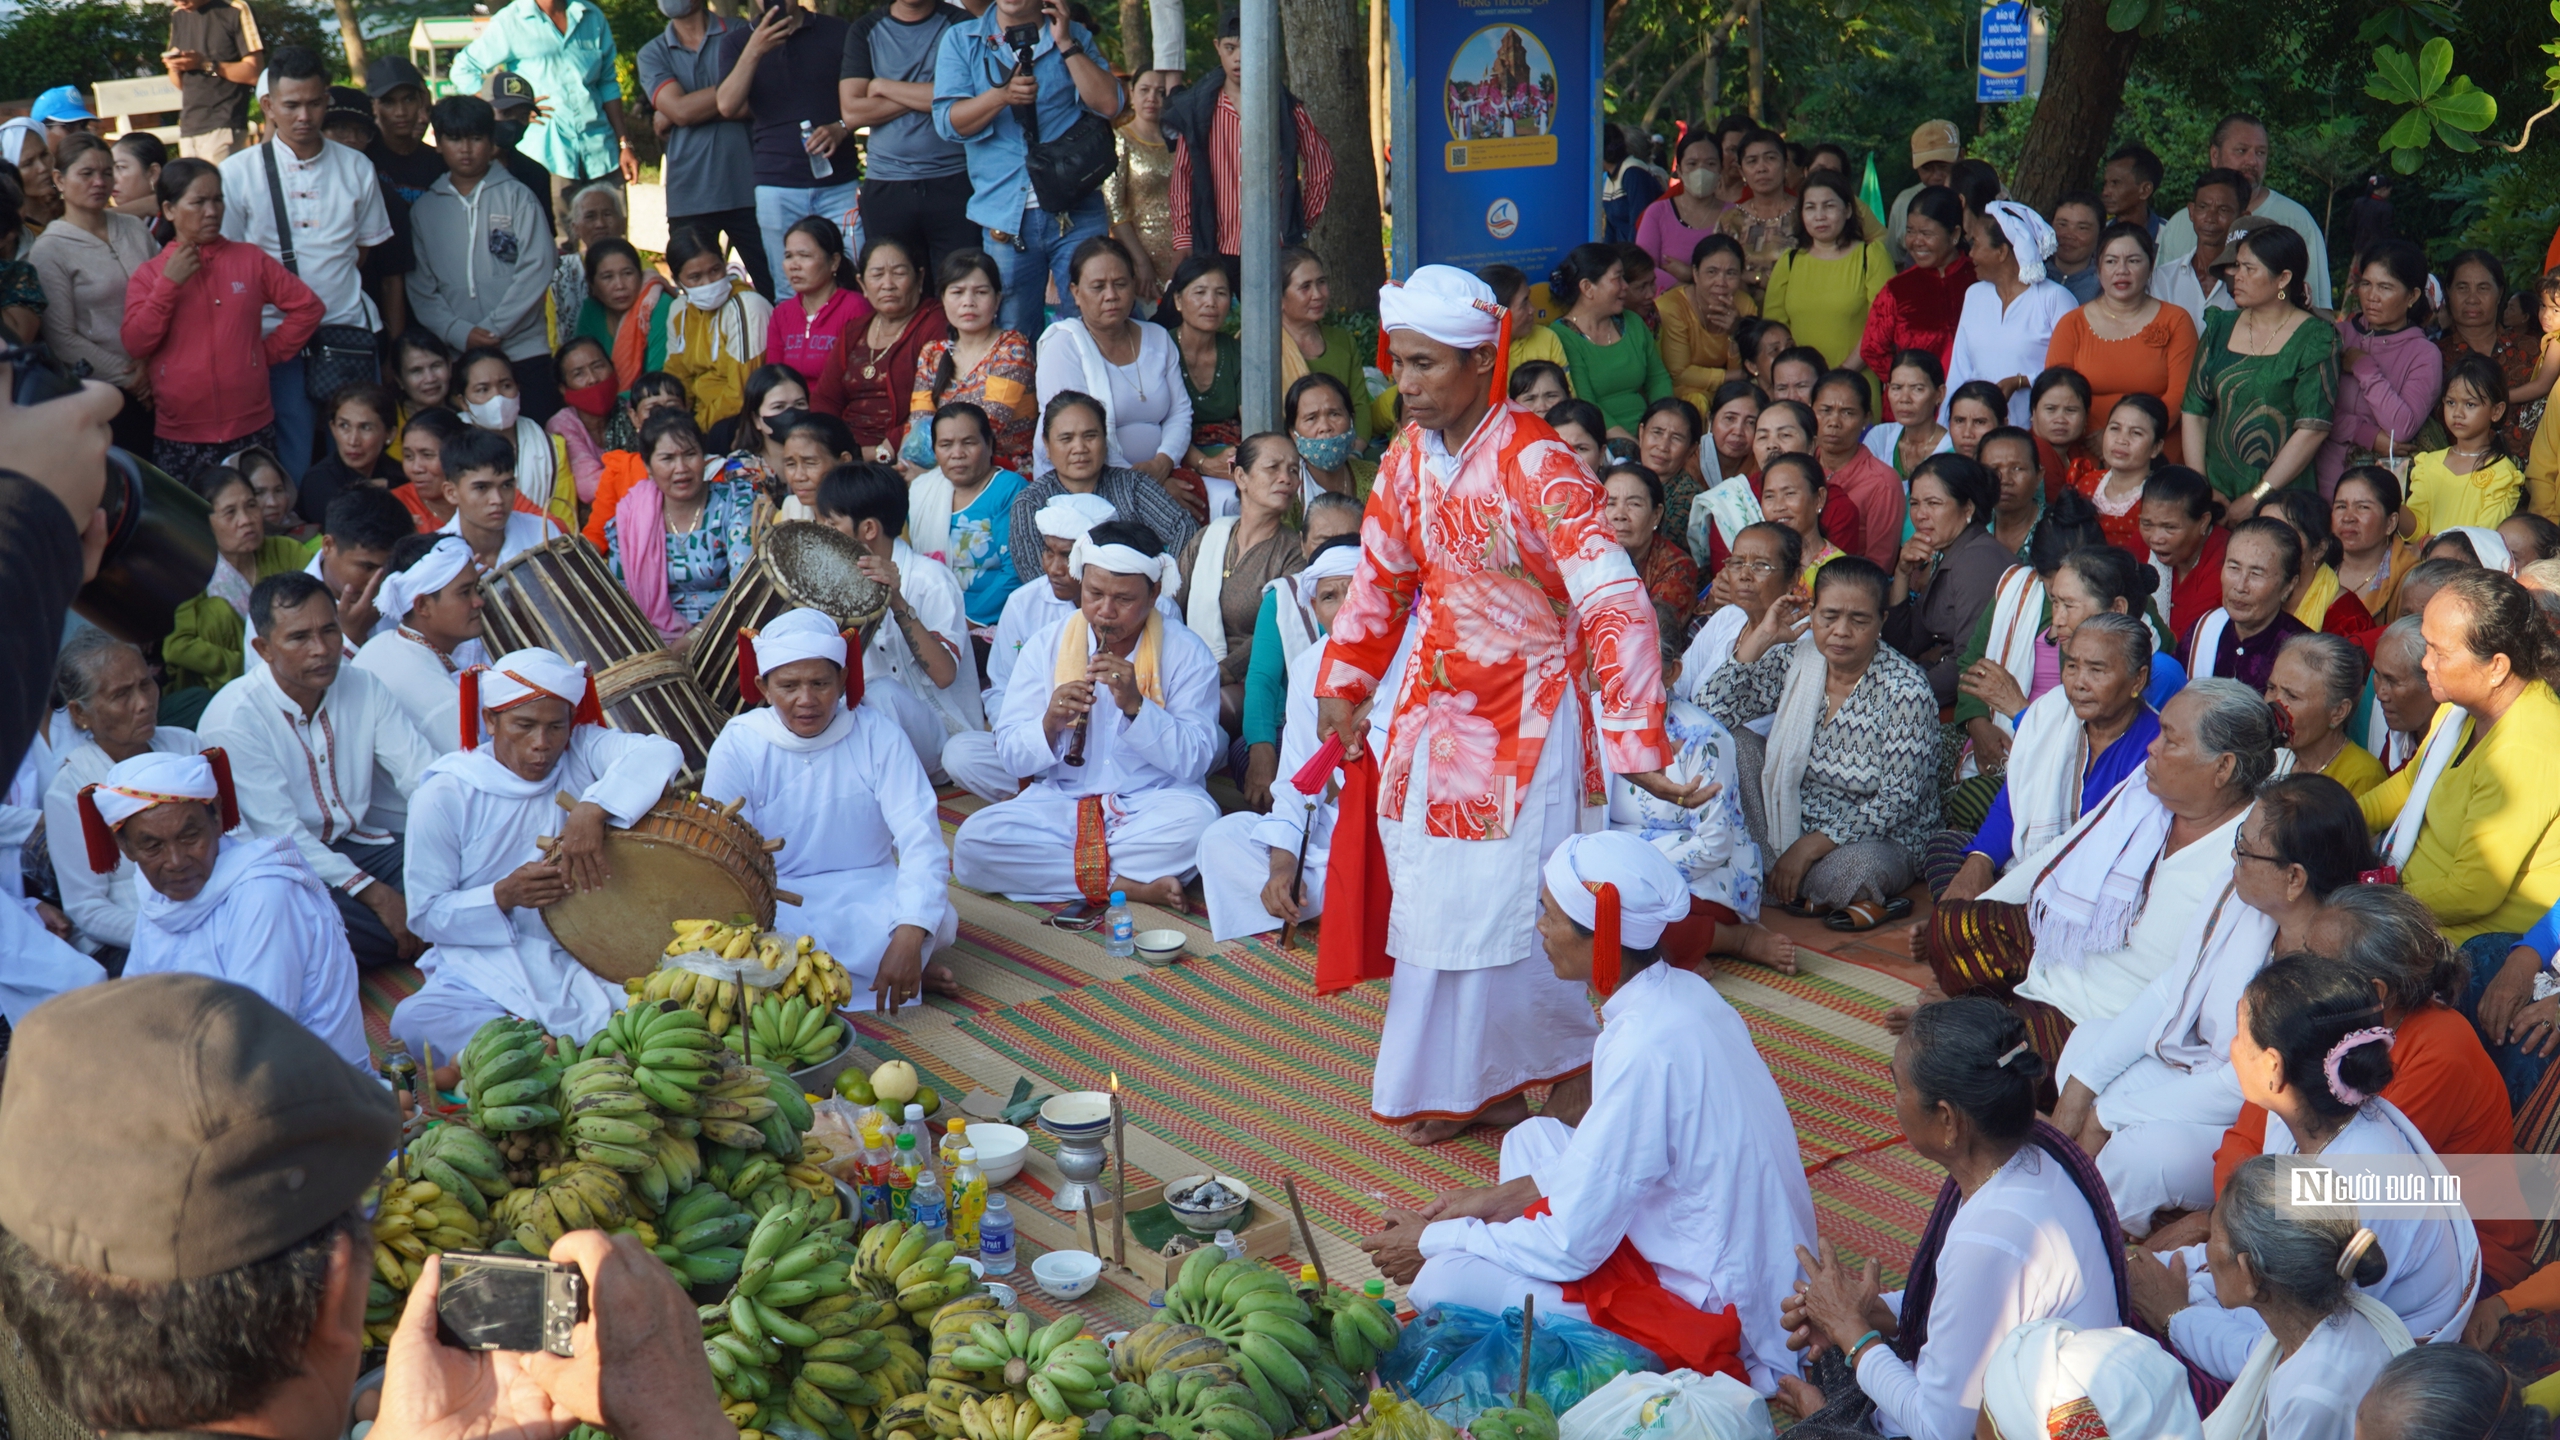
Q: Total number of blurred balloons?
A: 0